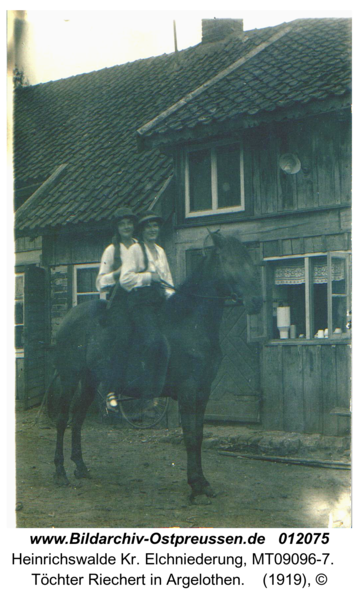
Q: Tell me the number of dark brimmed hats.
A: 2